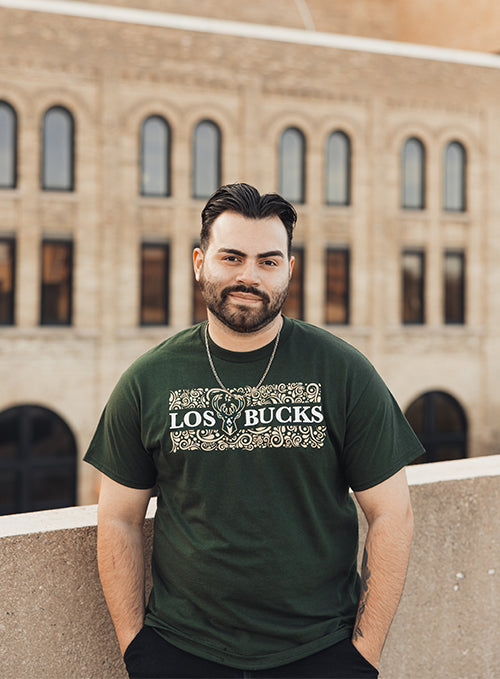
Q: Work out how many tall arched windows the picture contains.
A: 8